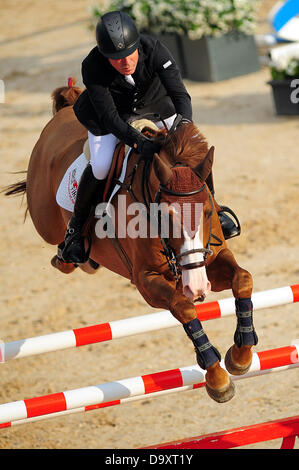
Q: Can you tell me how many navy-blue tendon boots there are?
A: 2